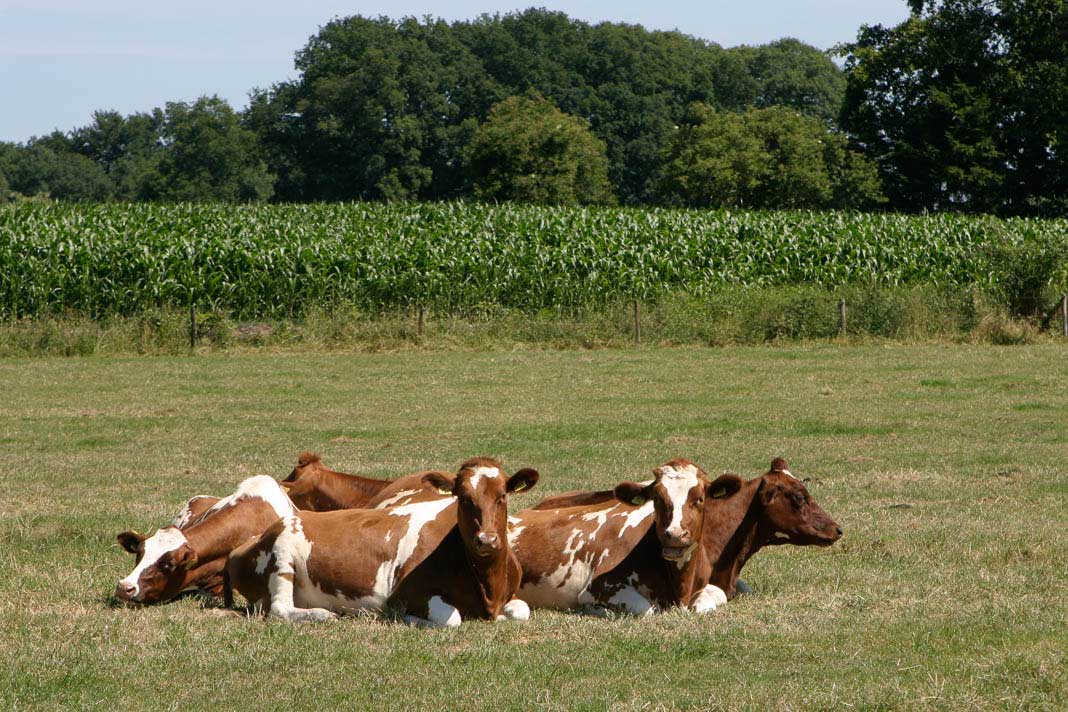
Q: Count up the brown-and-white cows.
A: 5